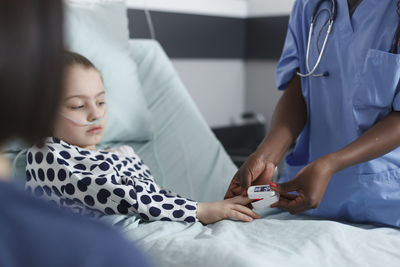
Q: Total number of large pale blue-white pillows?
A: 1